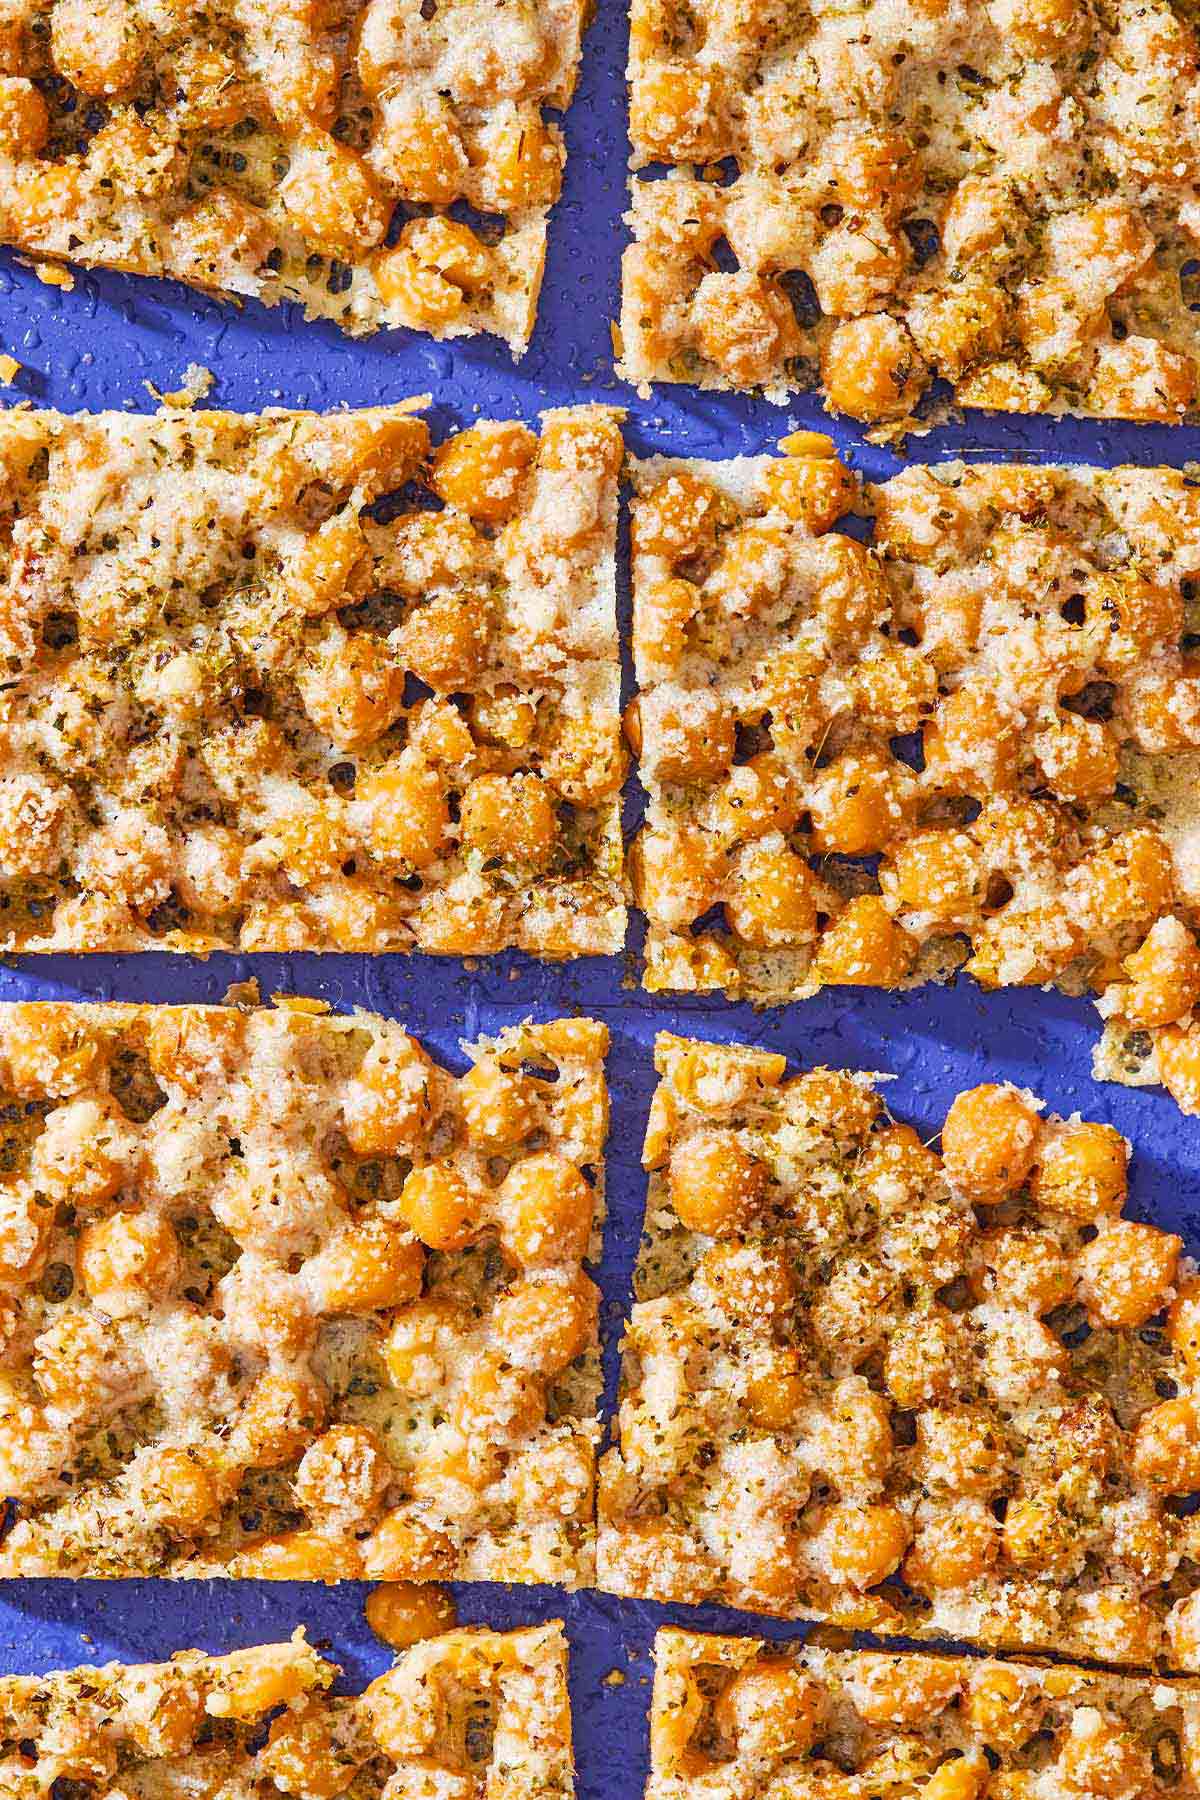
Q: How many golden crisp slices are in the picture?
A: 8